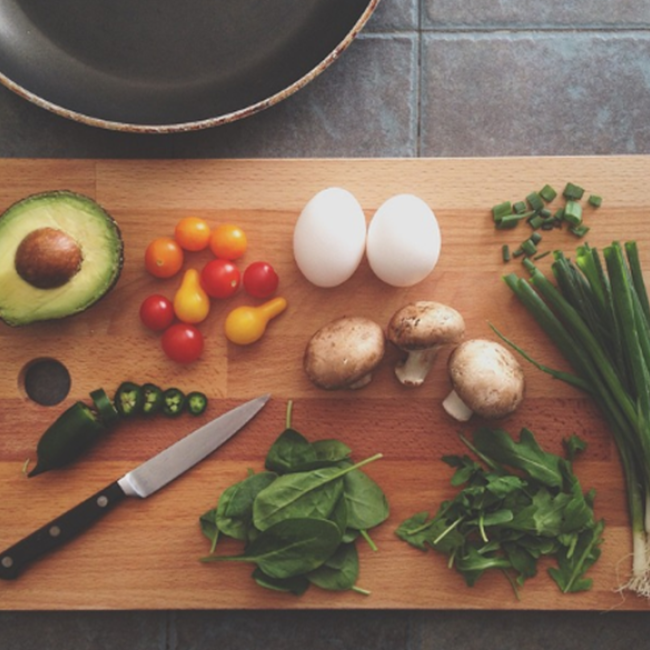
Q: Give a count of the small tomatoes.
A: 9